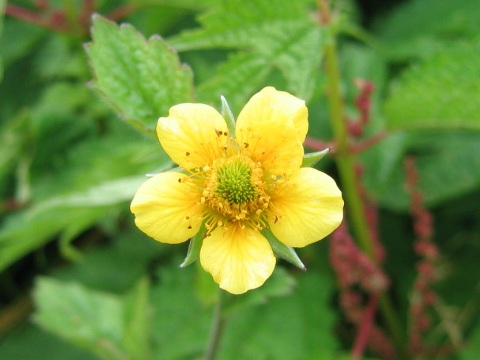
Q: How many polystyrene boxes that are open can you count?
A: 0